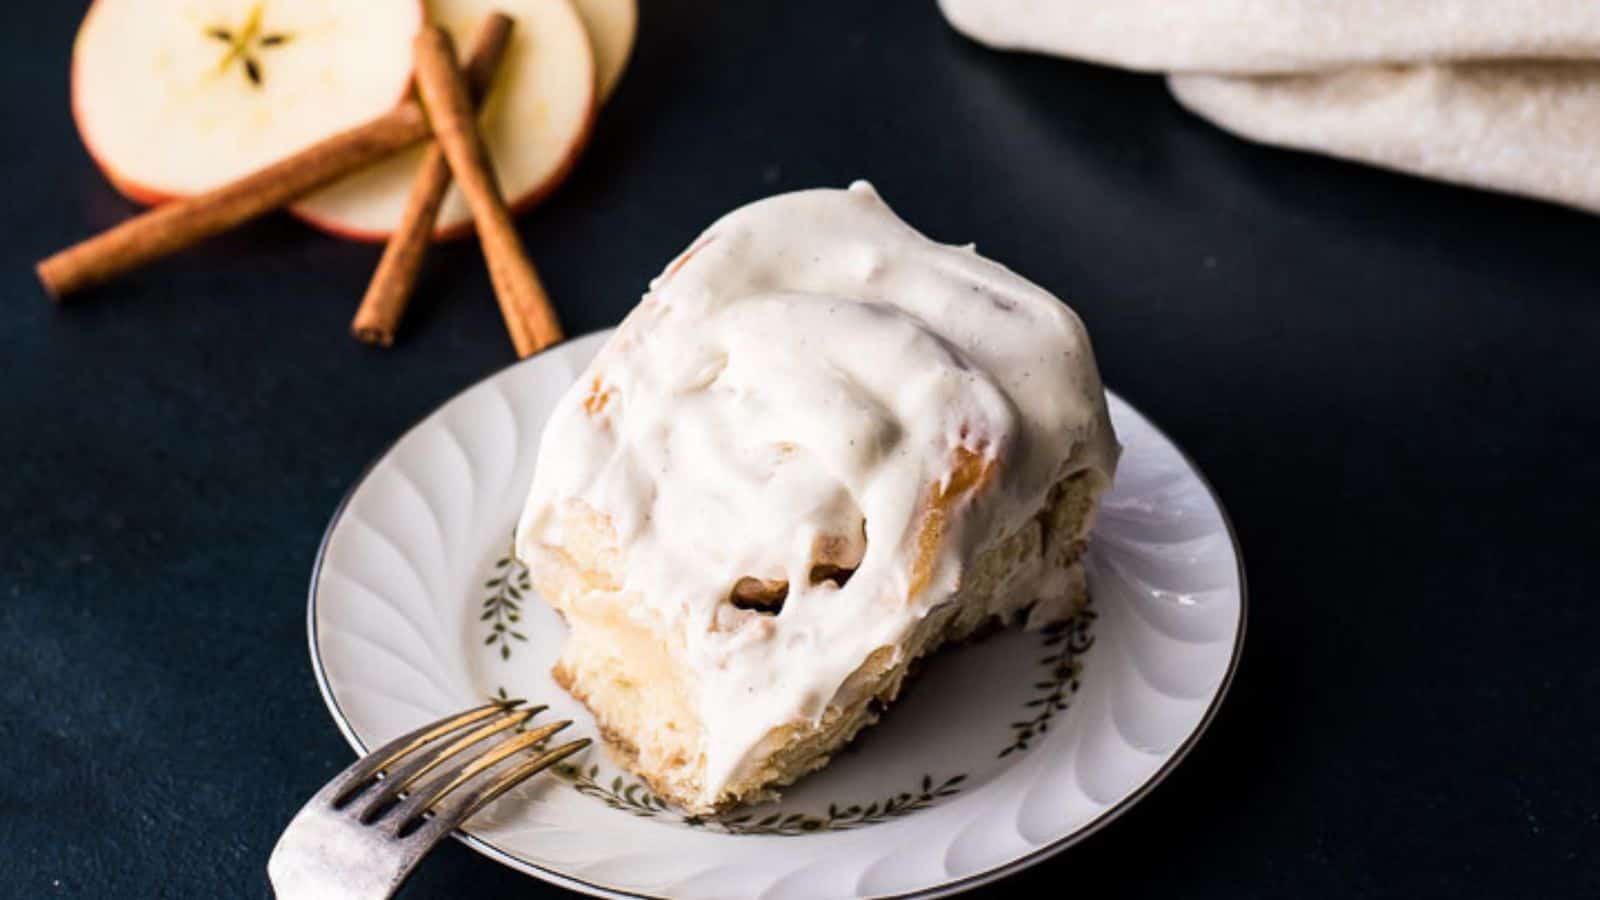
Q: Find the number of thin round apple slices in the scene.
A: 3